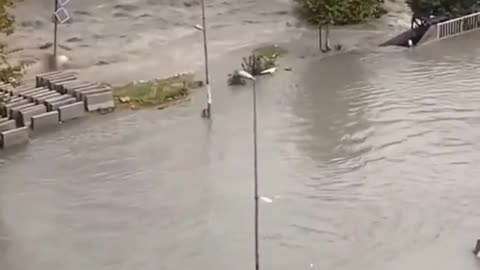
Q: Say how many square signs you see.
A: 2